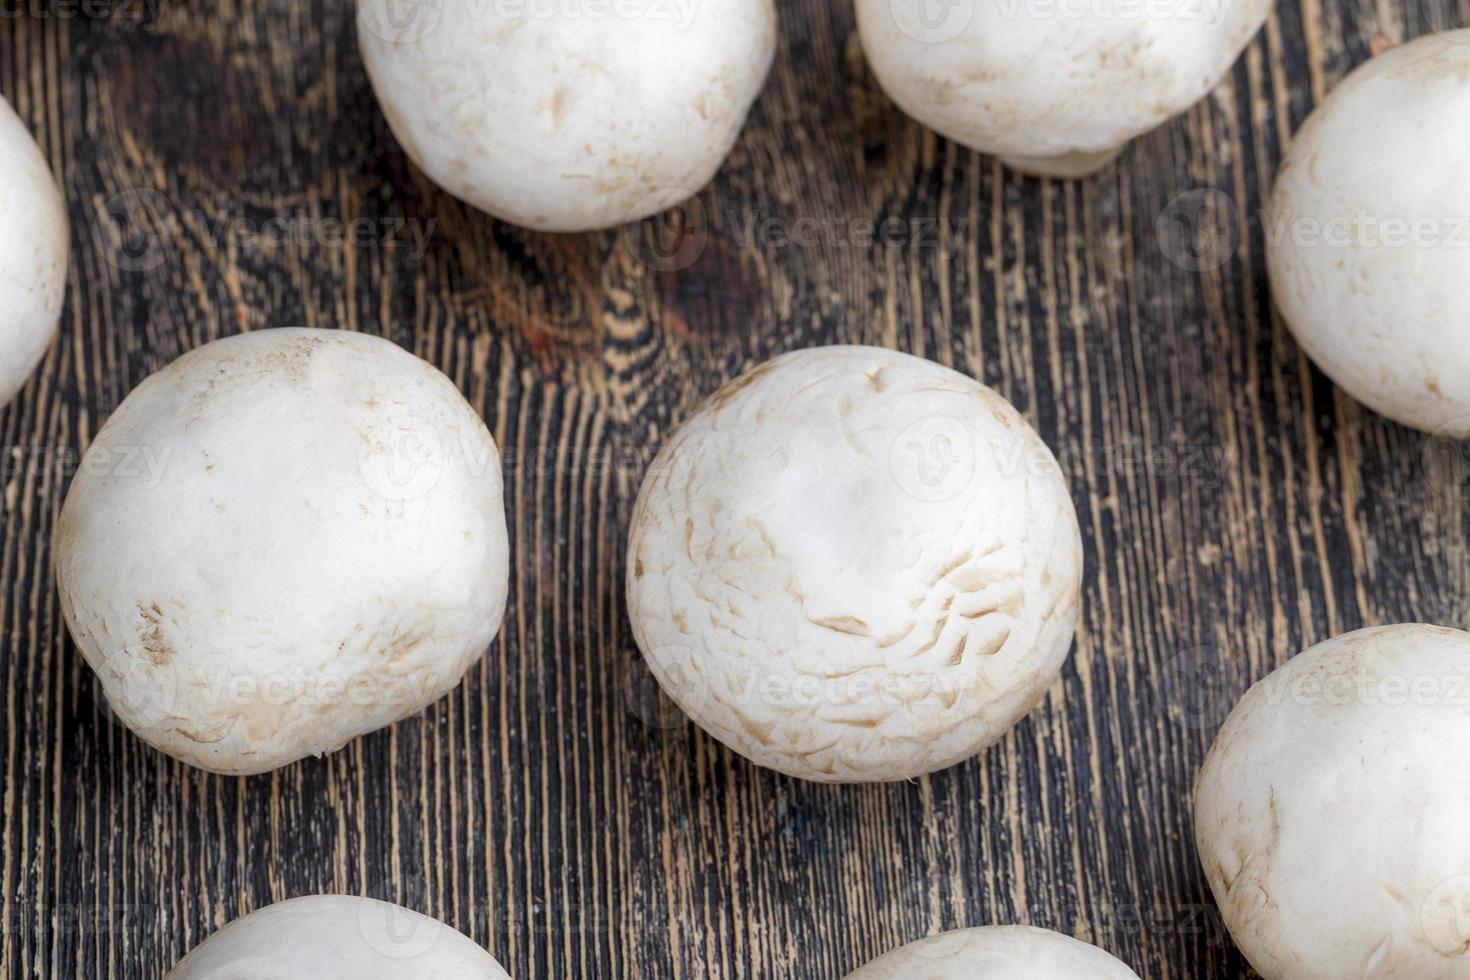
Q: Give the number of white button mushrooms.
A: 9